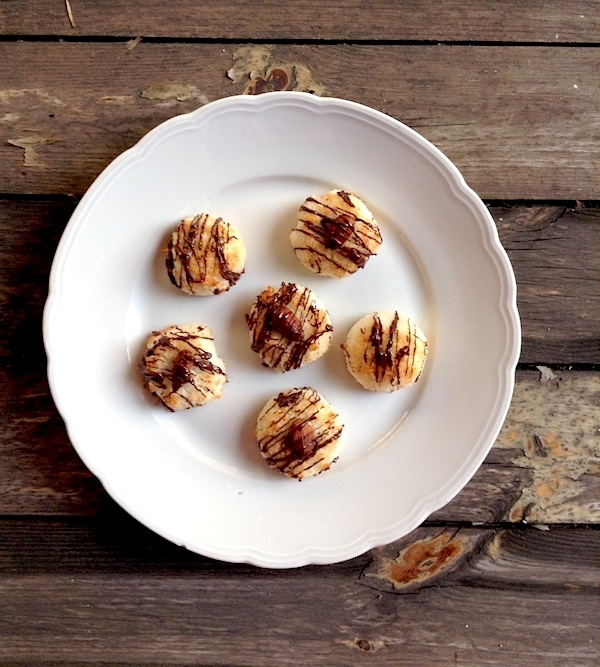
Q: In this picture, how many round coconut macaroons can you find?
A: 6